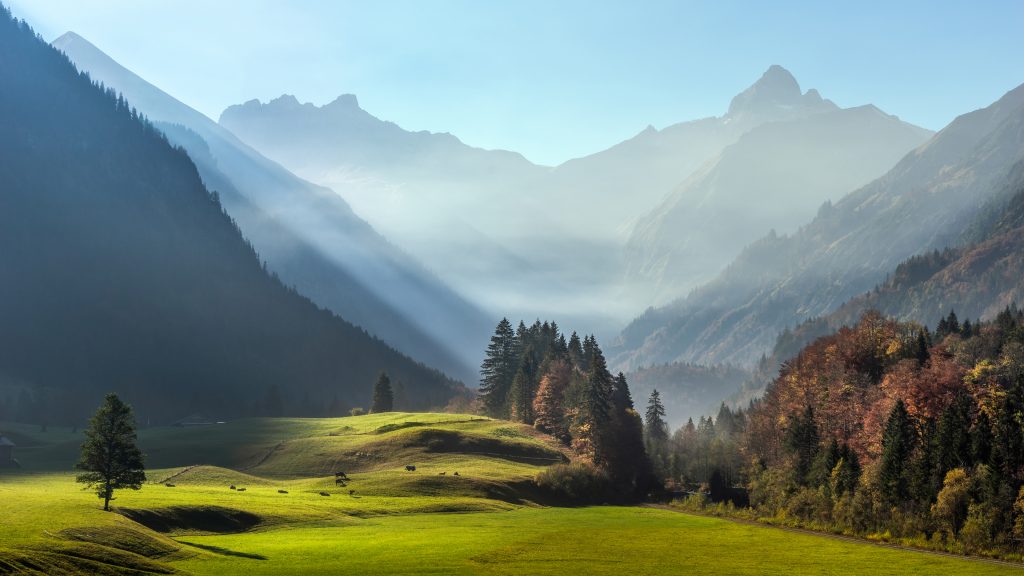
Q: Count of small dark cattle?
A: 11